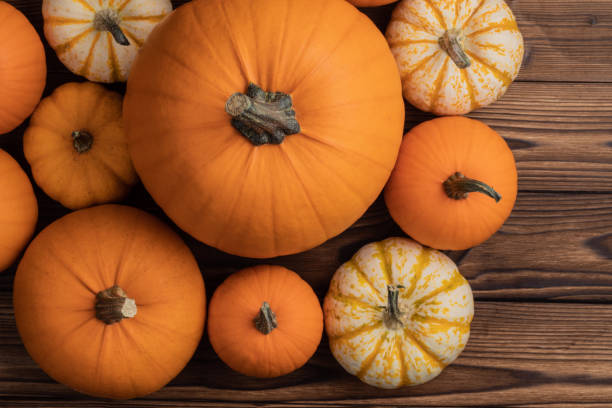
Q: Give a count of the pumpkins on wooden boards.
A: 11